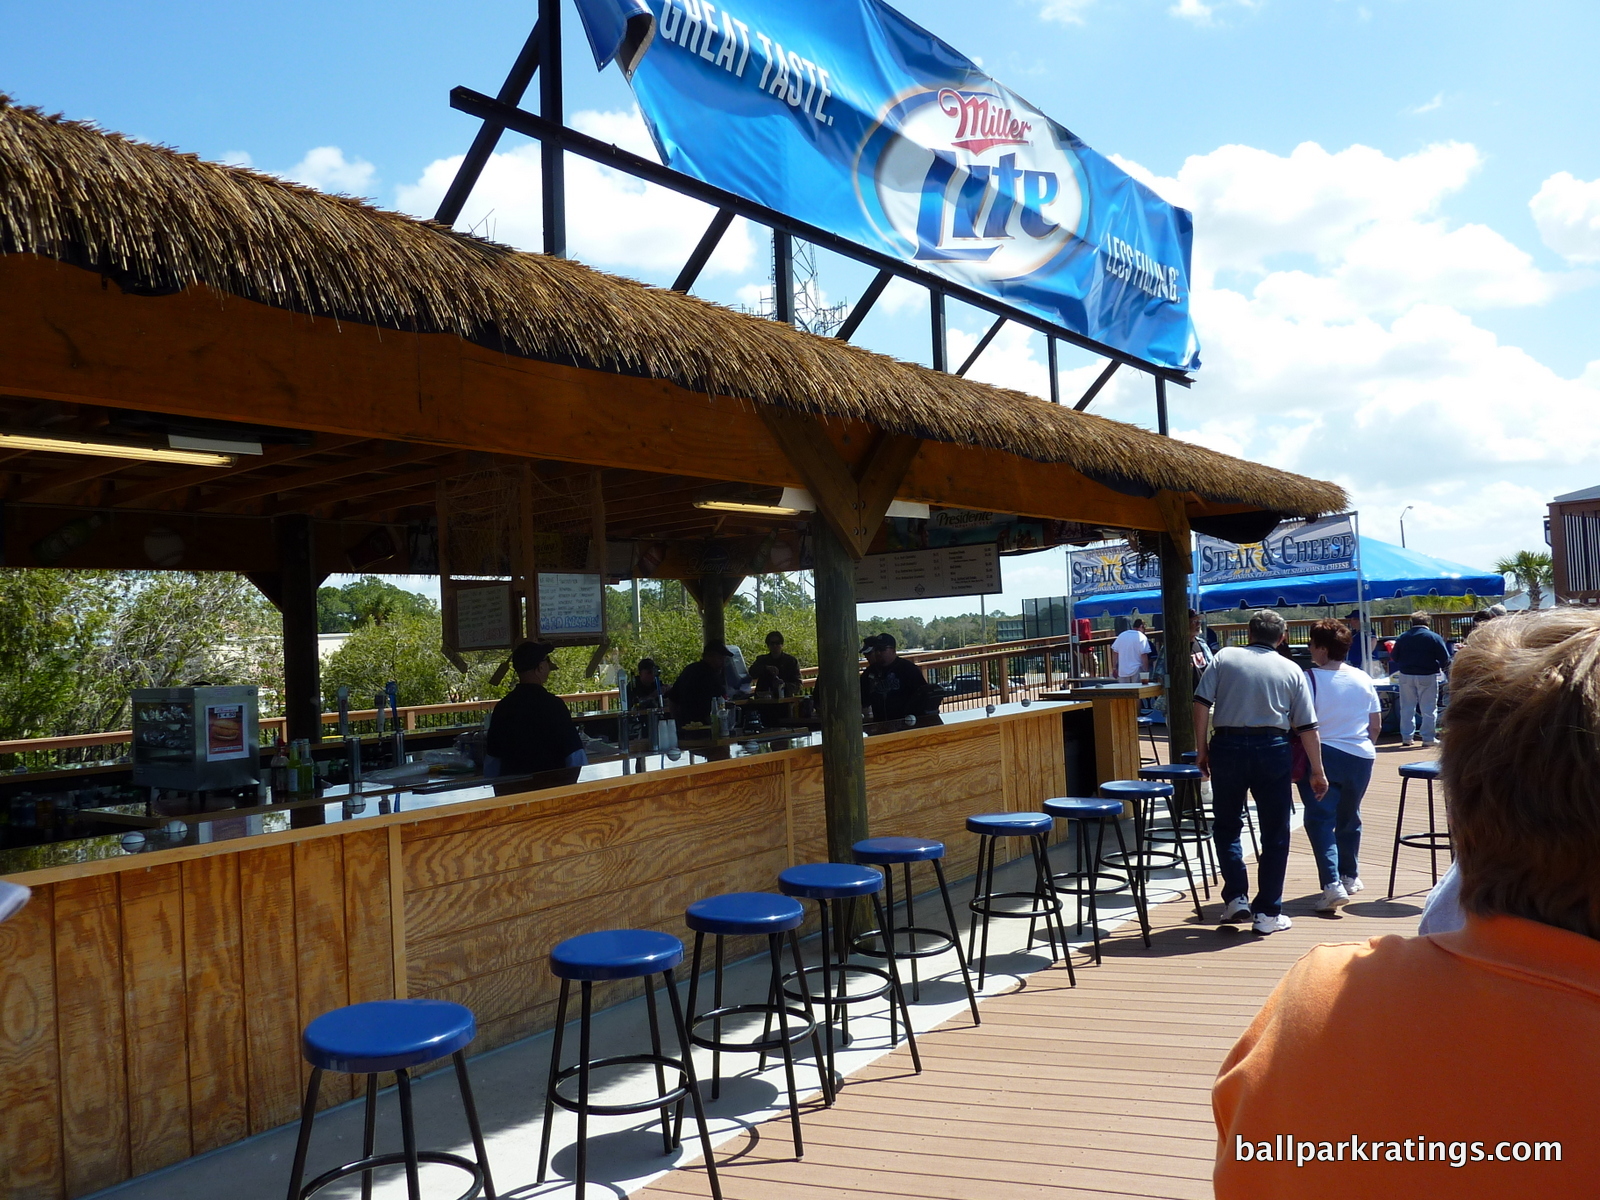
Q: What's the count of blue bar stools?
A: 12